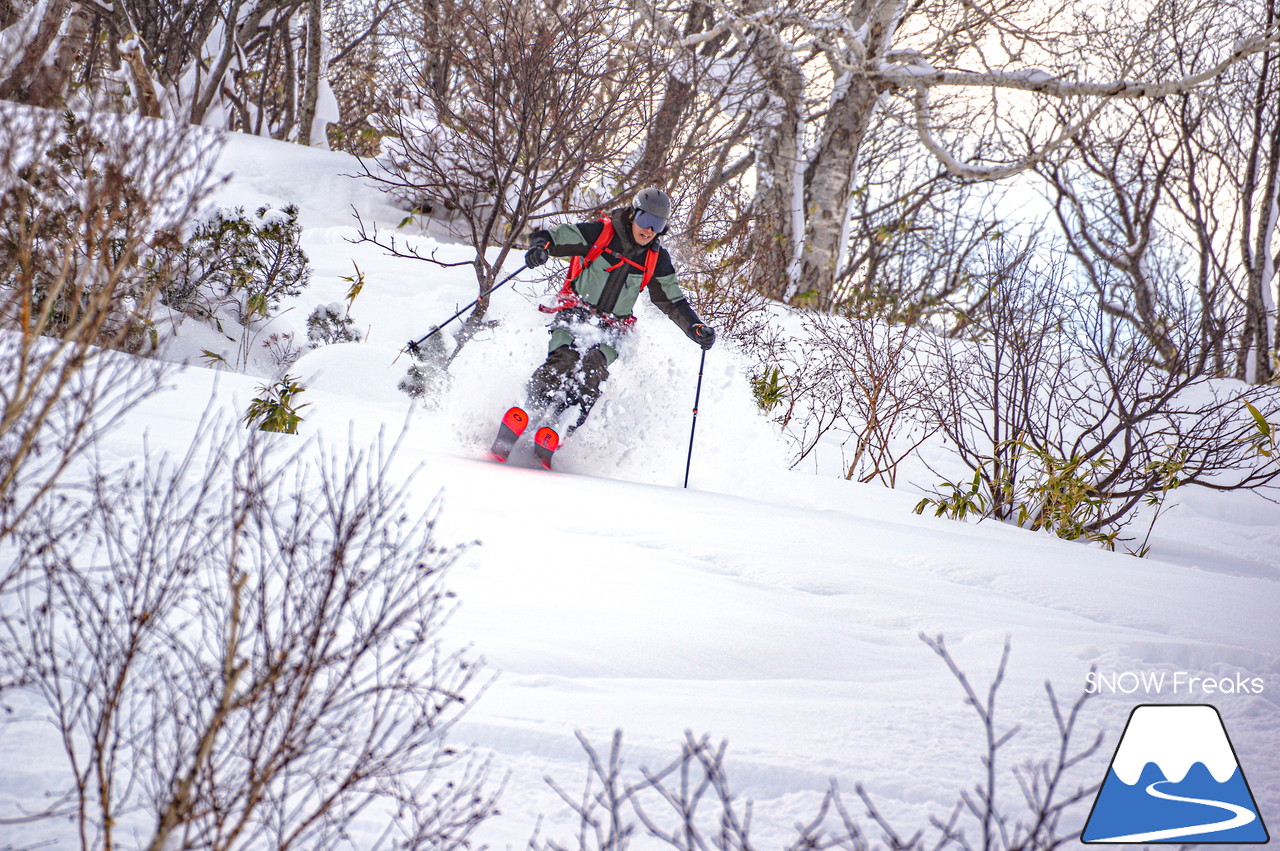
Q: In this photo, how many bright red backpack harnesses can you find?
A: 1